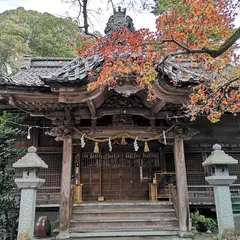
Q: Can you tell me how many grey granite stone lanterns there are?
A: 2